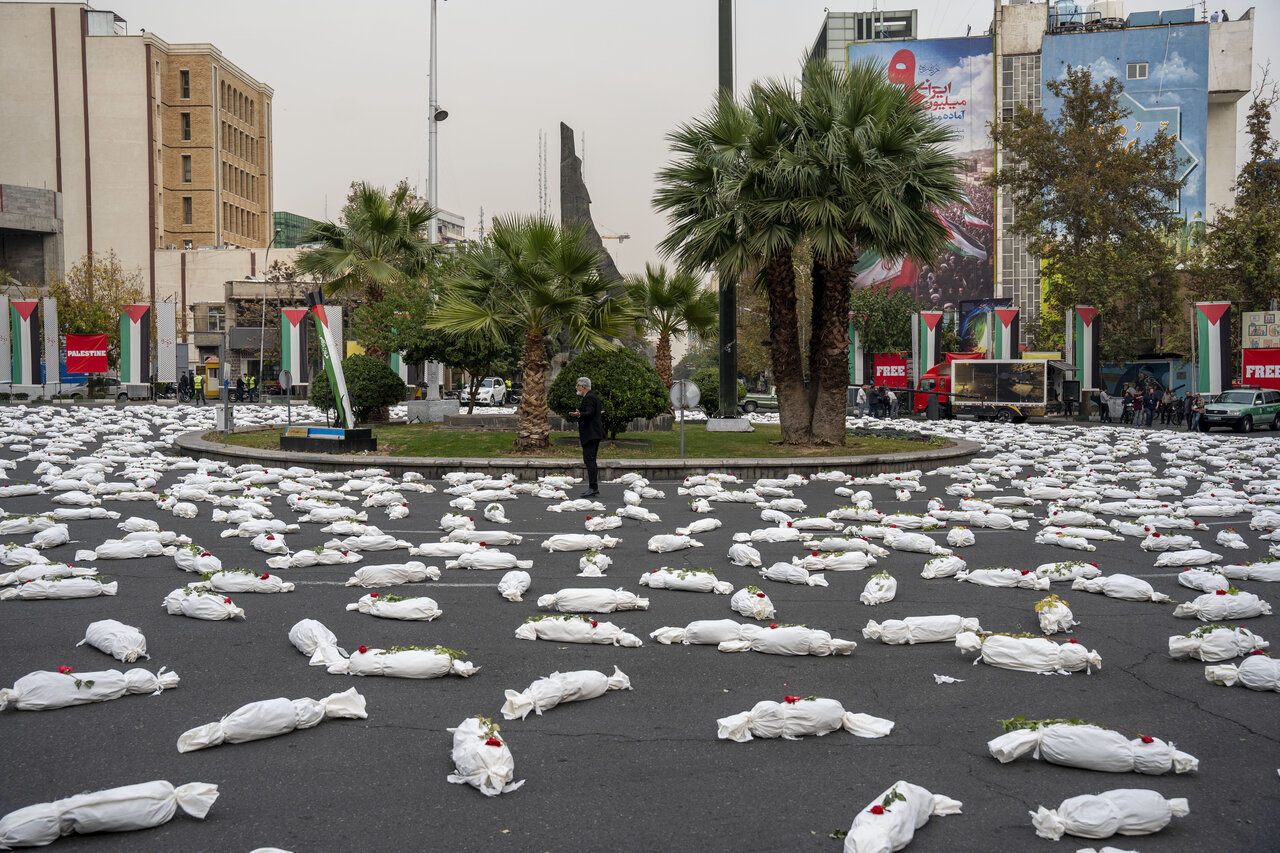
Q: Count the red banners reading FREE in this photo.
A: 2